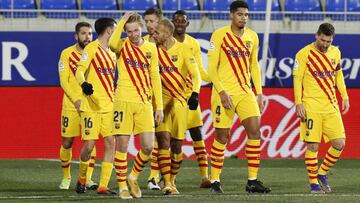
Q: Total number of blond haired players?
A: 2